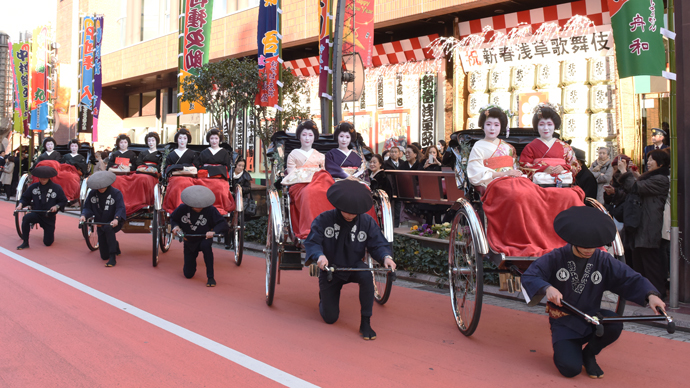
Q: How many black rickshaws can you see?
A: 5